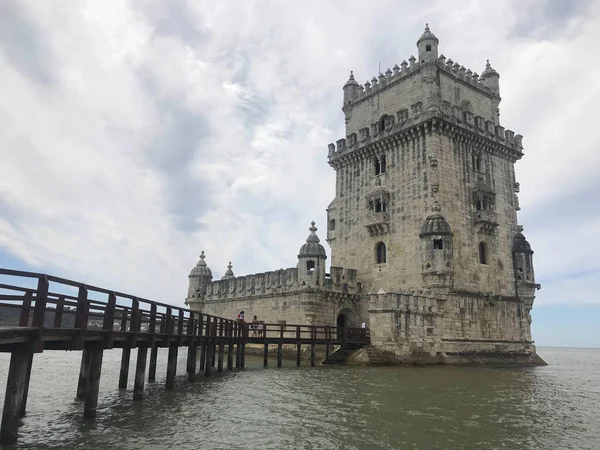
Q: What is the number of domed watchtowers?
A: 8